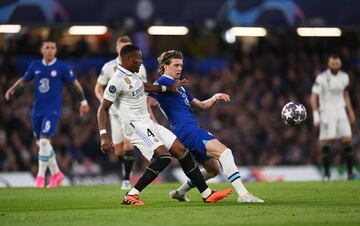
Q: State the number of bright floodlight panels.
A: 5